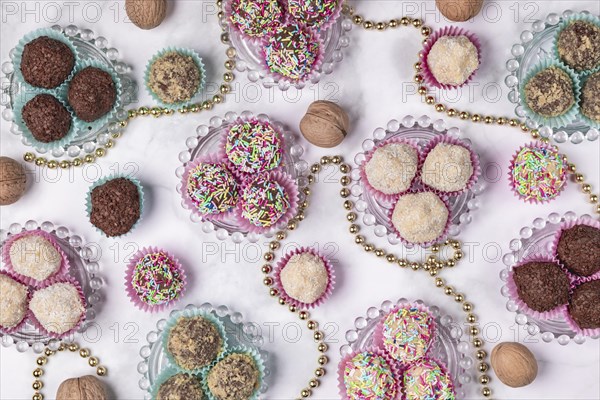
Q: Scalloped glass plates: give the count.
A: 9